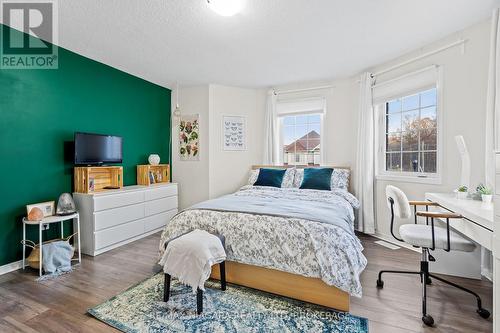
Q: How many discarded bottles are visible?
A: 0